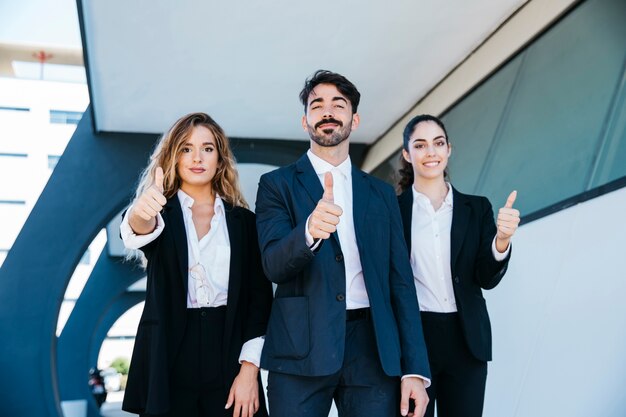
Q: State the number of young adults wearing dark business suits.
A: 3